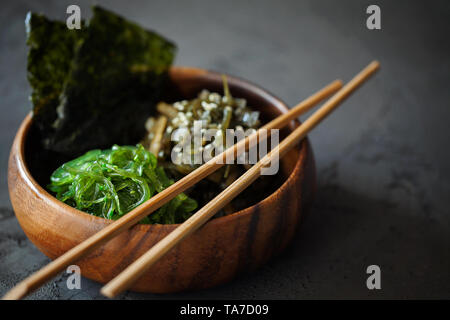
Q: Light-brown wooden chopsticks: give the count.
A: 2